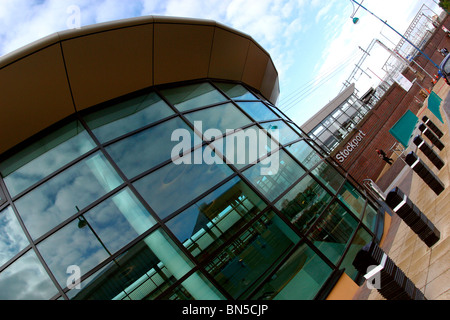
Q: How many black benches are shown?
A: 6